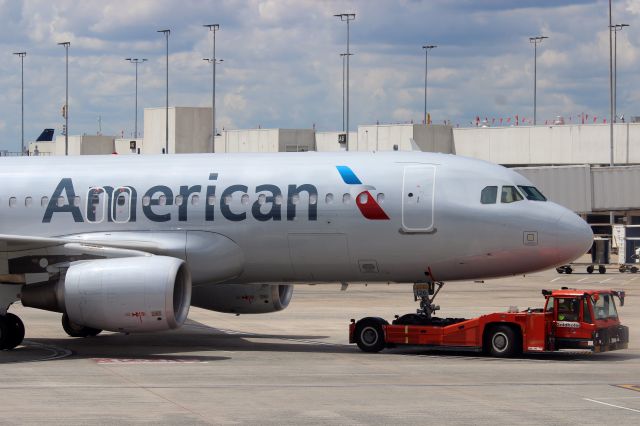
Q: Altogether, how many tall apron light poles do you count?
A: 11